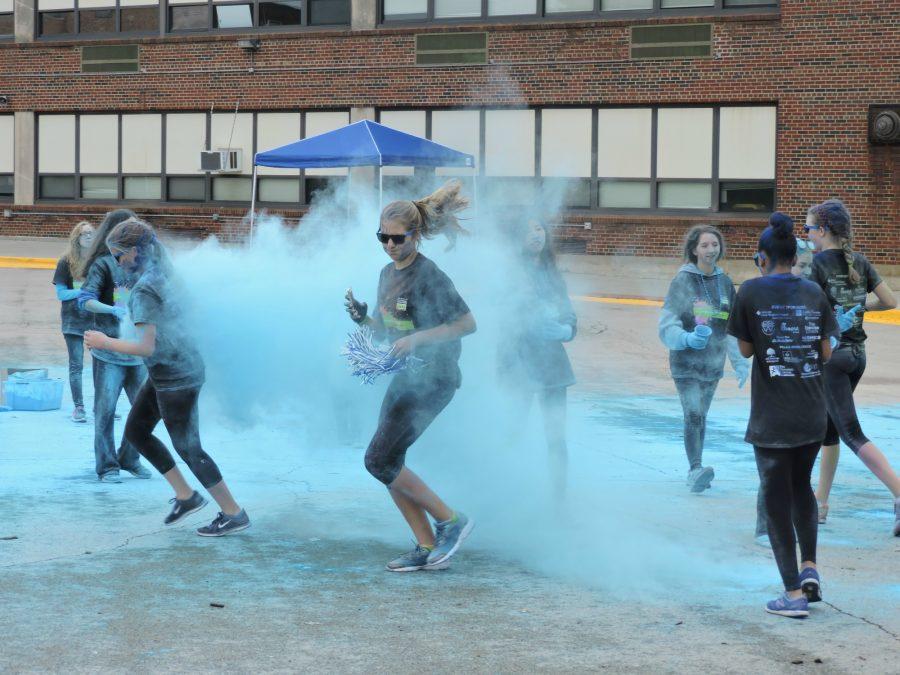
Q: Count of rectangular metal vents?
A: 3